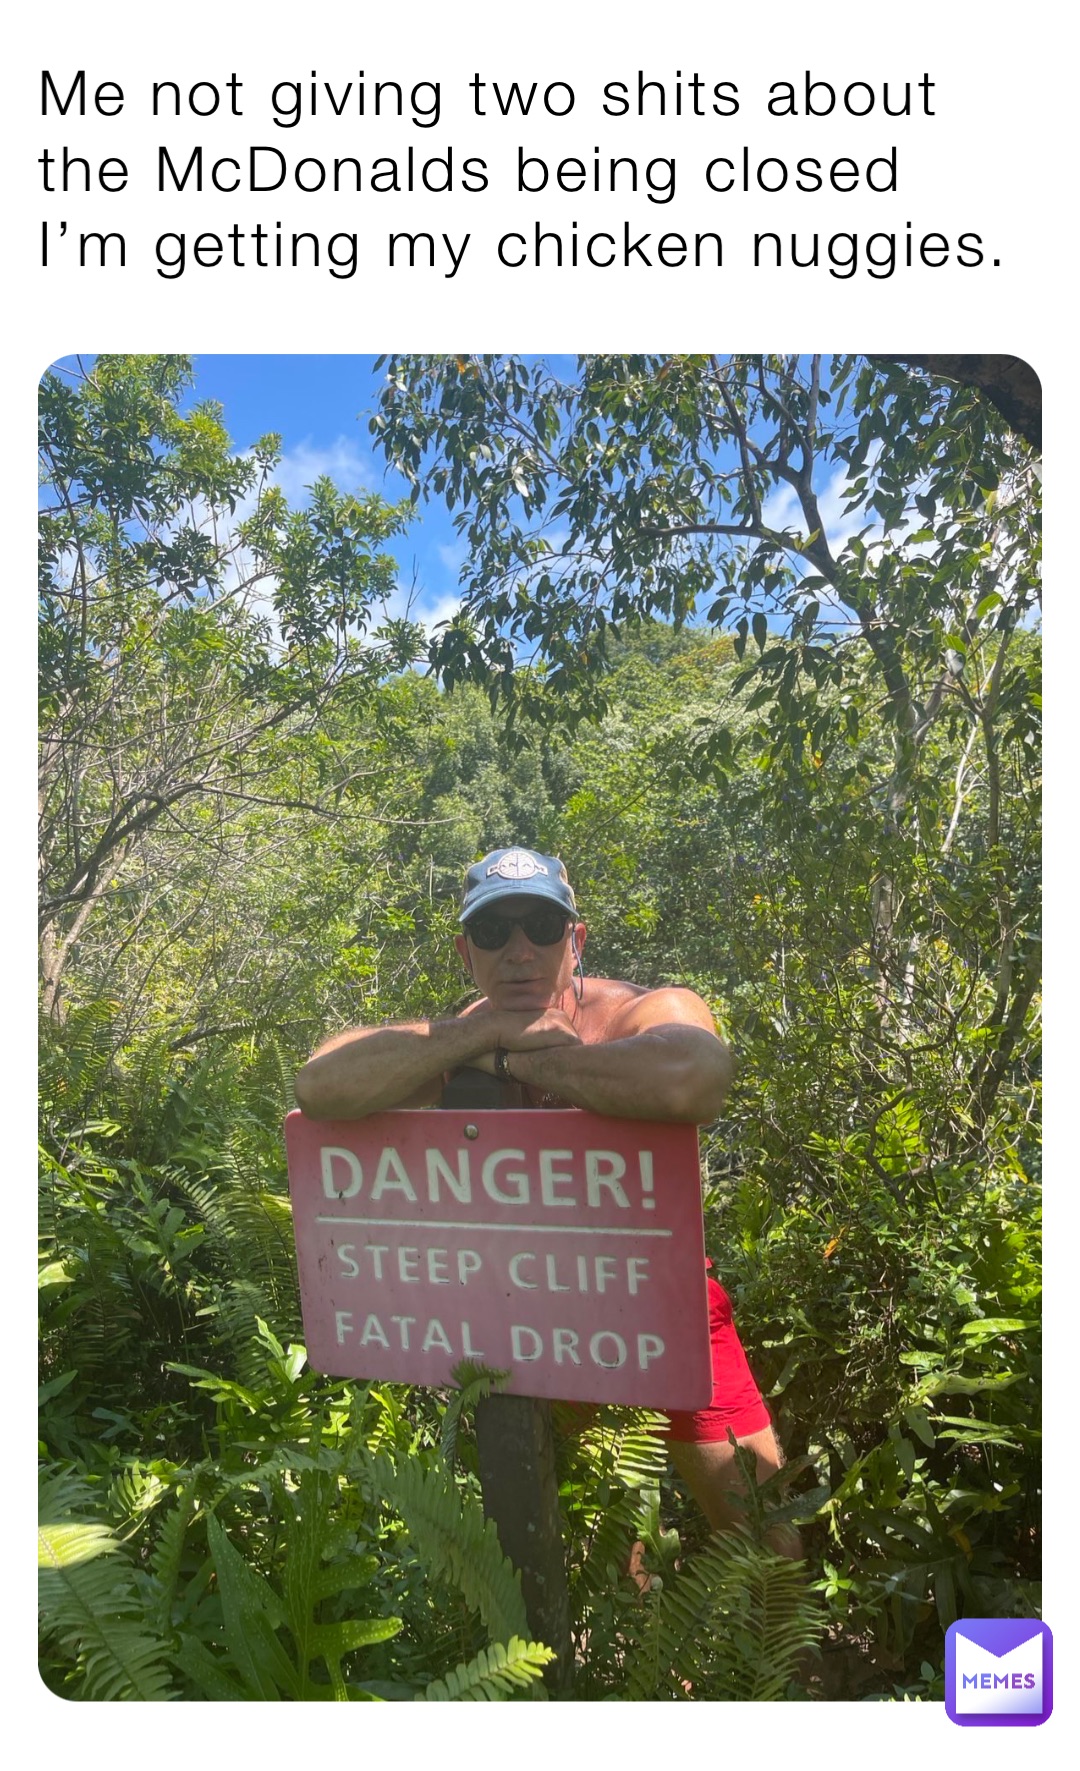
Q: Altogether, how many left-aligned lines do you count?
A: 3